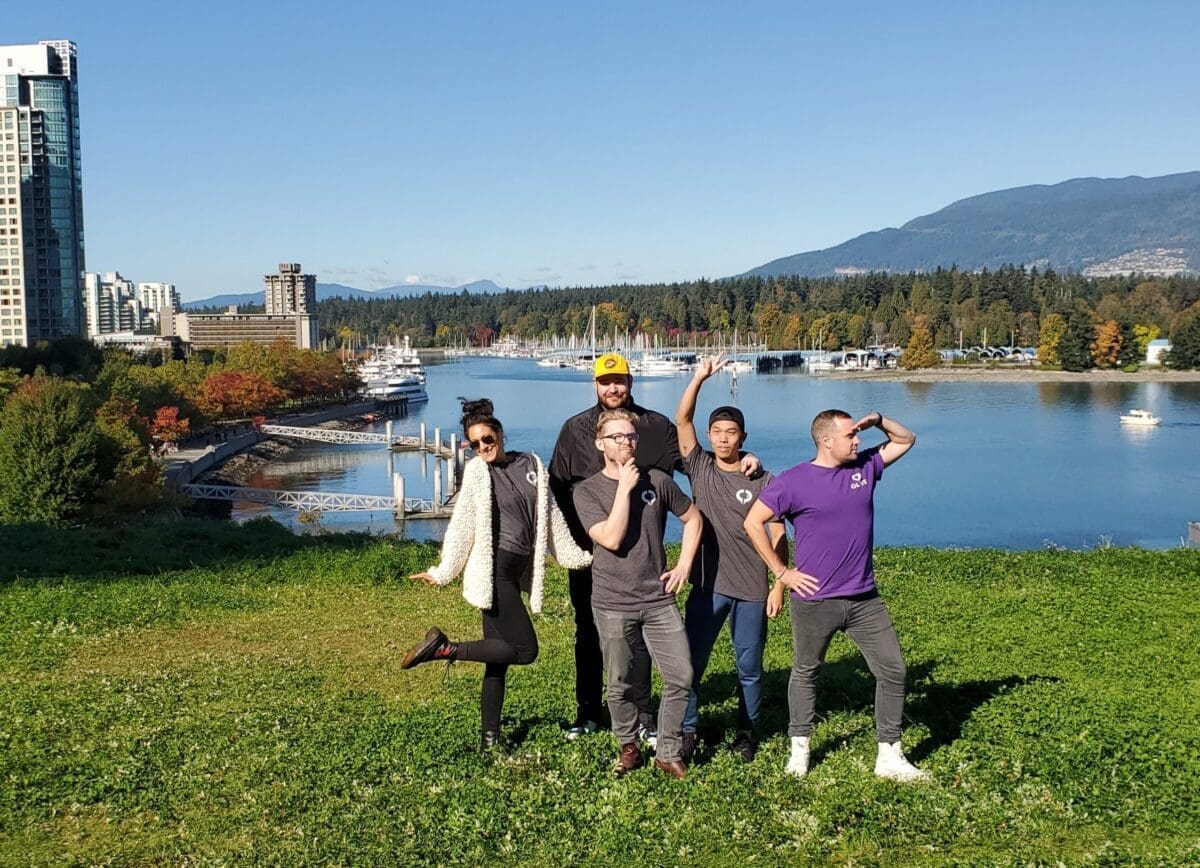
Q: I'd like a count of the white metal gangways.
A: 2